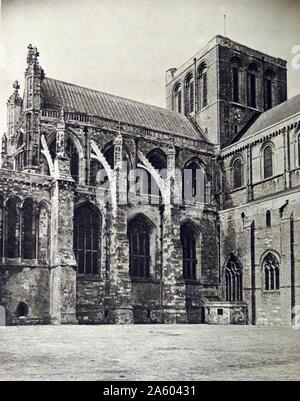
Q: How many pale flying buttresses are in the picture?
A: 3